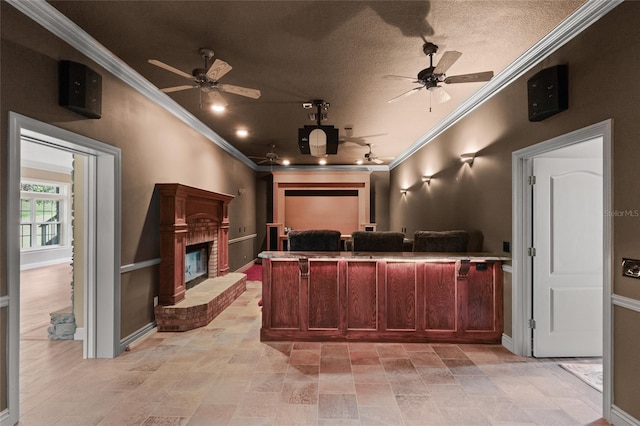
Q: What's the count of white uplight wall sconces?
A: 3